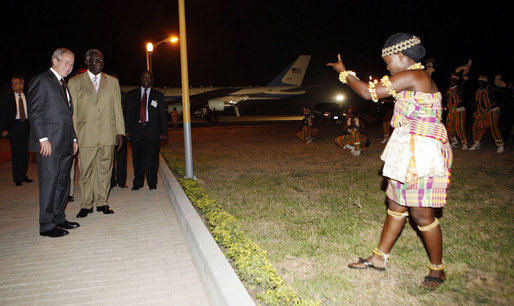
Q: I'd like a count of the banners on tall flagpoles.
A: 0